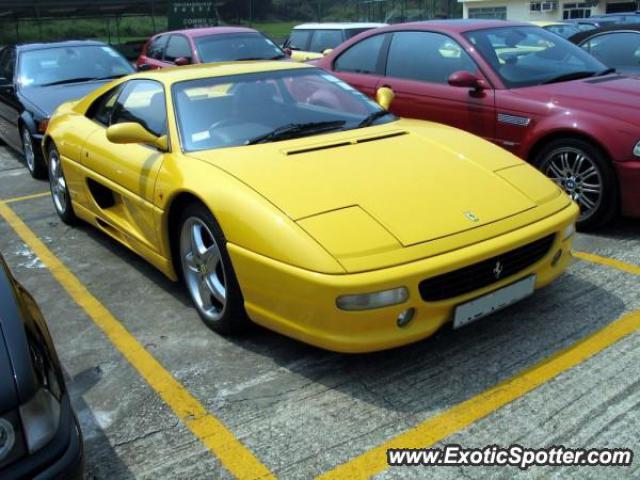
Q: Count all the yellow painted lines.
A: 4